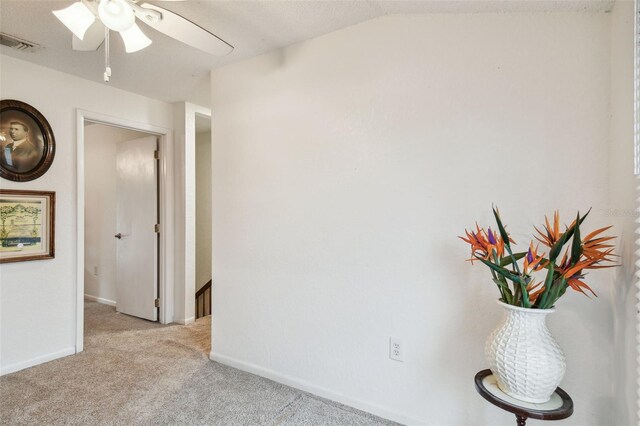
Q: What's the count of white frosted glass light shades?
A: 3